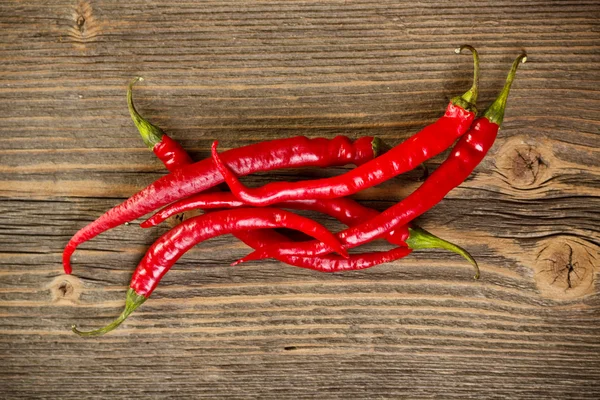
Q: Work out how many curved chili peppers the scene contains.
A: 6